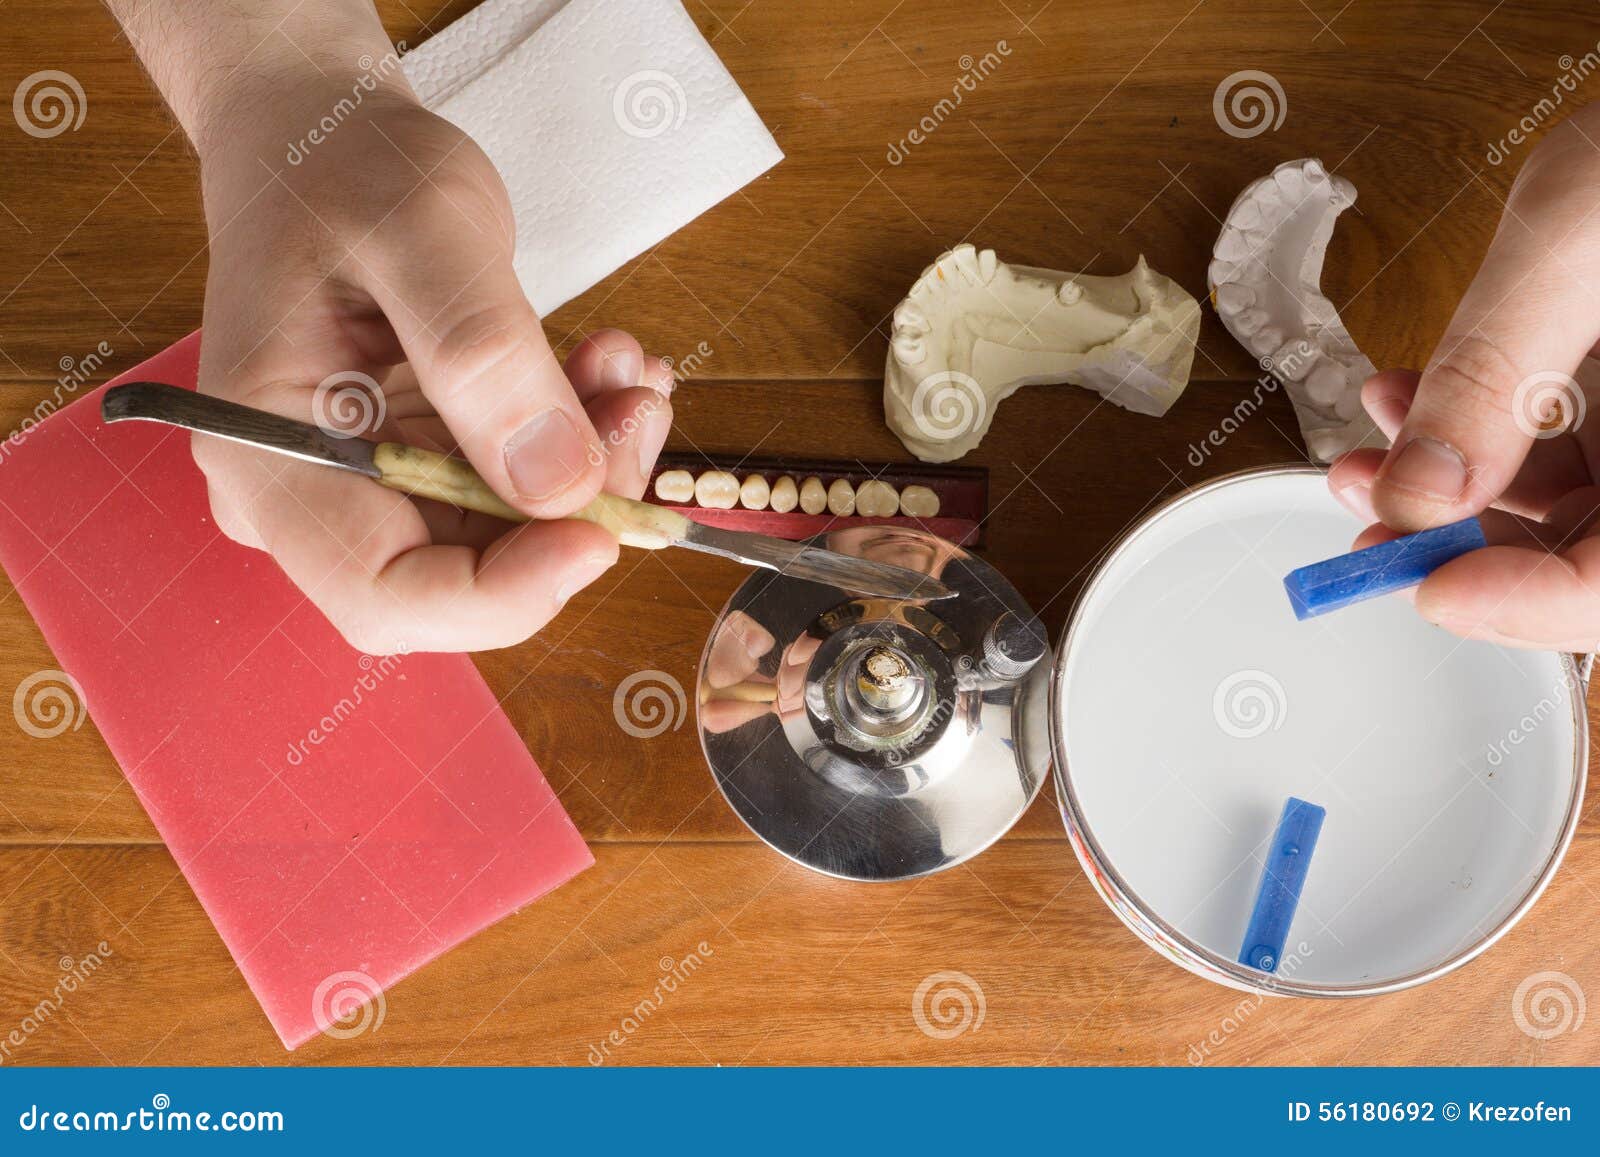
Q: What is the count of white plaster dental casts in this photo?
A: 2